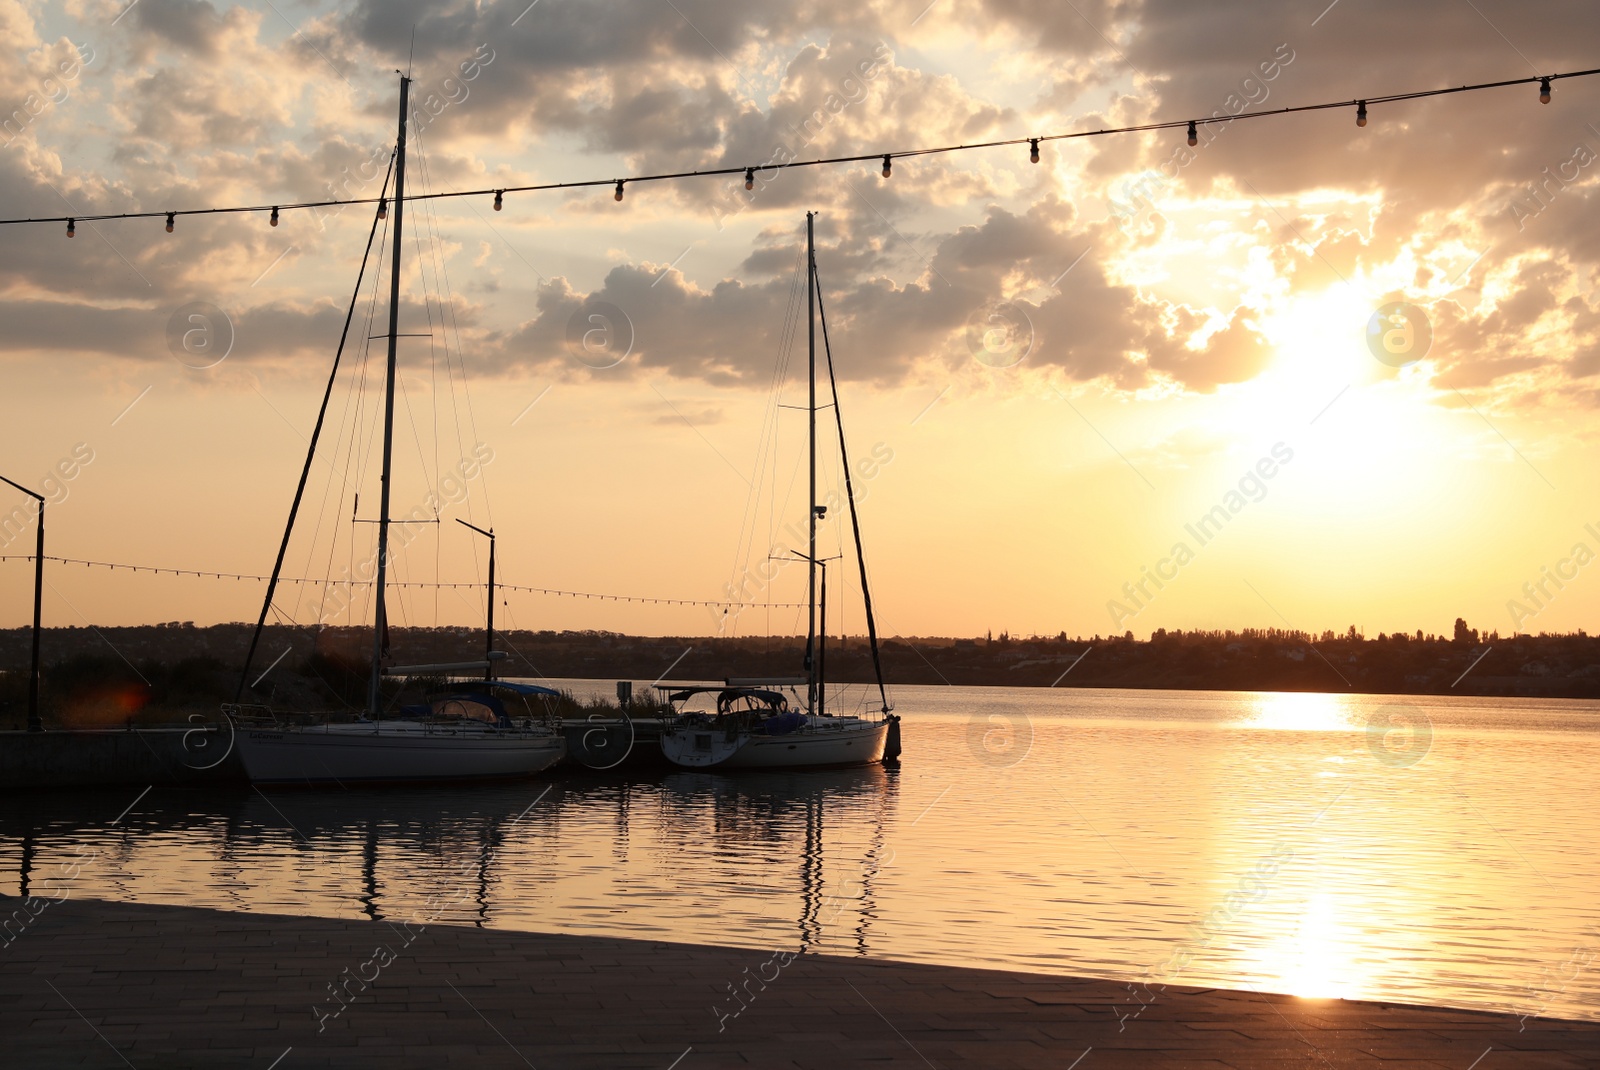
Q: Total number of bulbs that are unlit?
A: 12